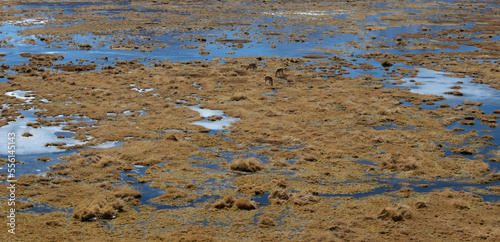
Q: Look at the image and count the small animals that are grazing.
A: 3